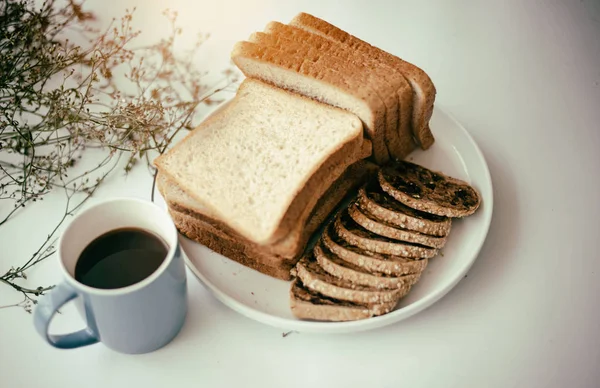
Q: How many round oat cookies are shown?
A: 8